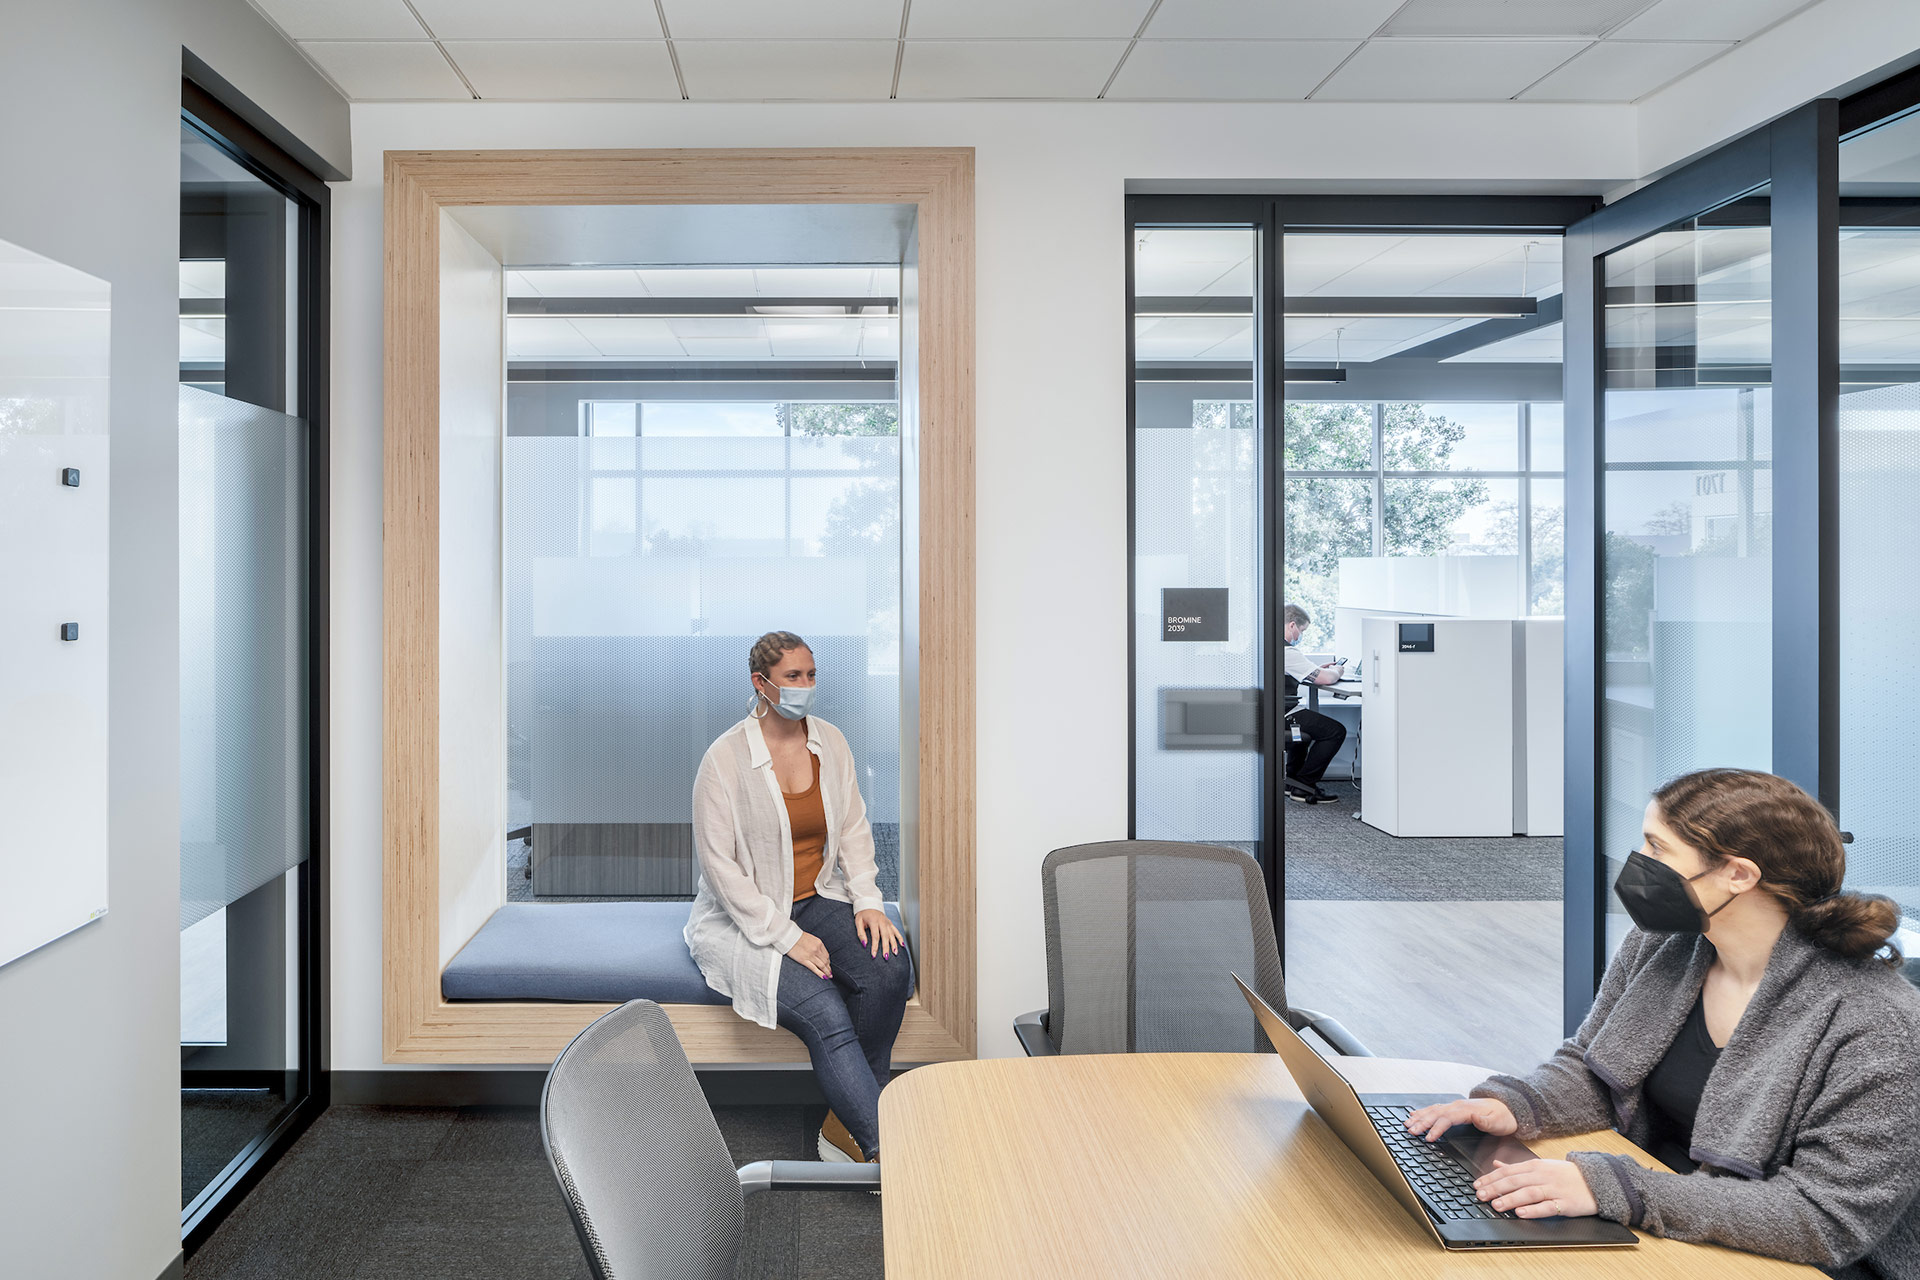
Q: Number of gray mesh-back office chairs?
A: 2